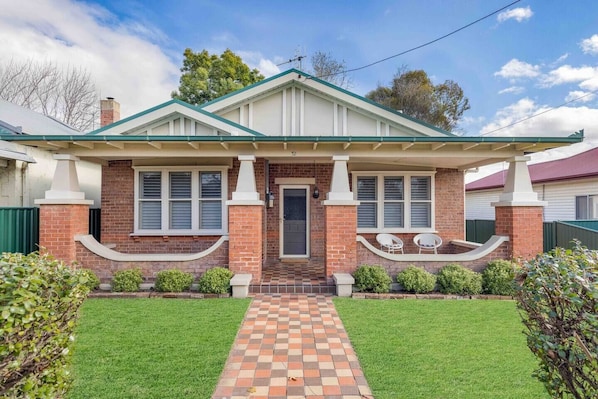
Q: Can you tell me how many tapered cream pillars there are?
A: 4